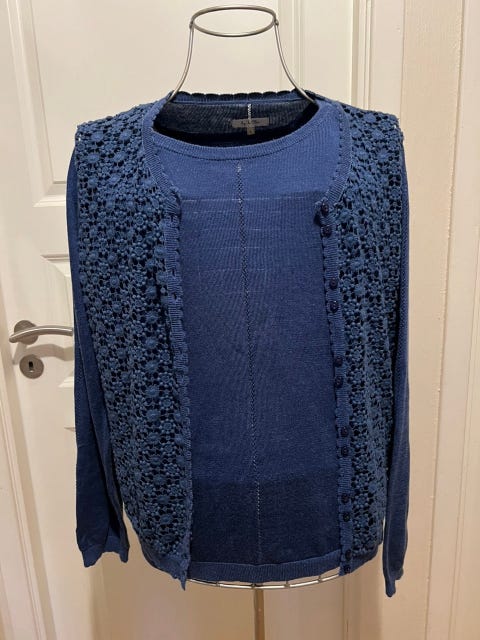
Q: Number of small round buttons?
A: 12